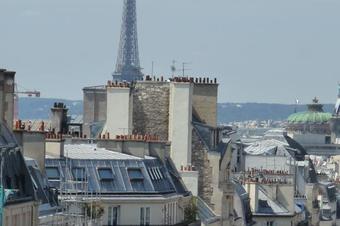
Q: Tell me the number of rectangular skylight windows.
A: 4